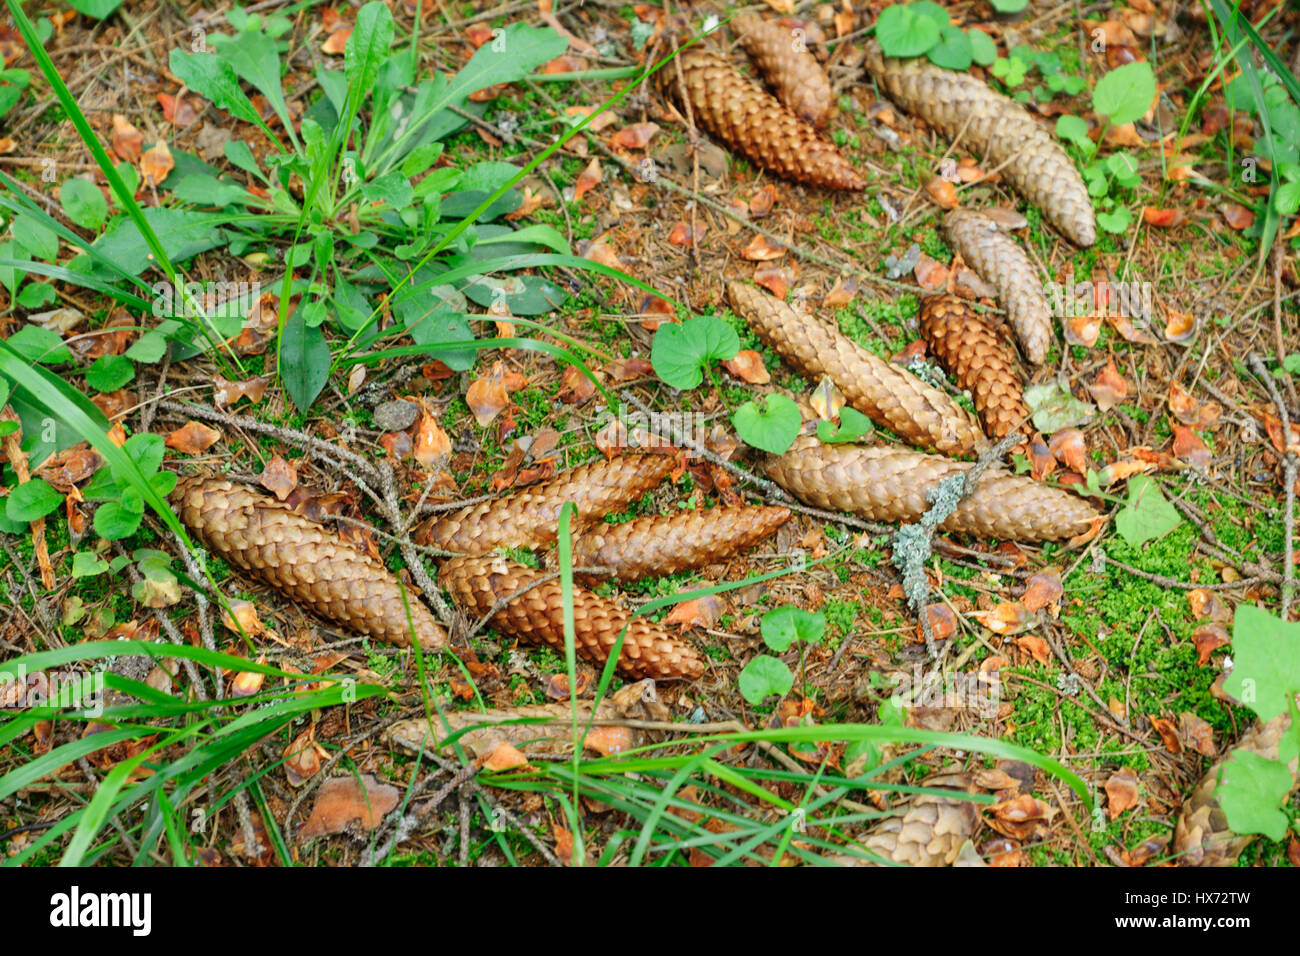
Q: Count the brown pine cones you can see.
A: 14